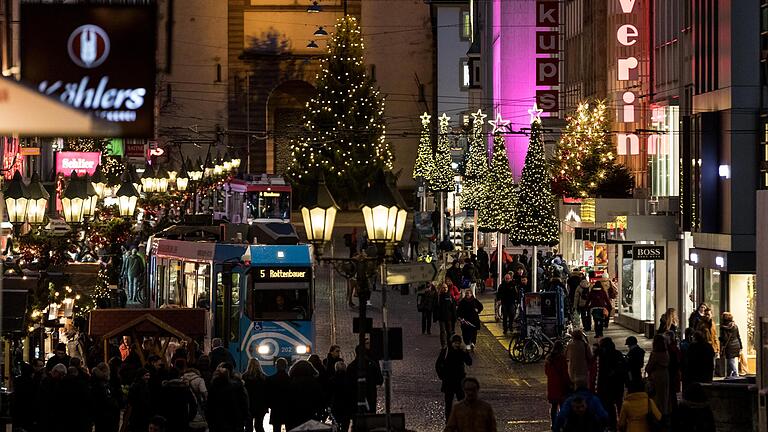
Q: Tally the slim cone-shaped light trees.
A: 5